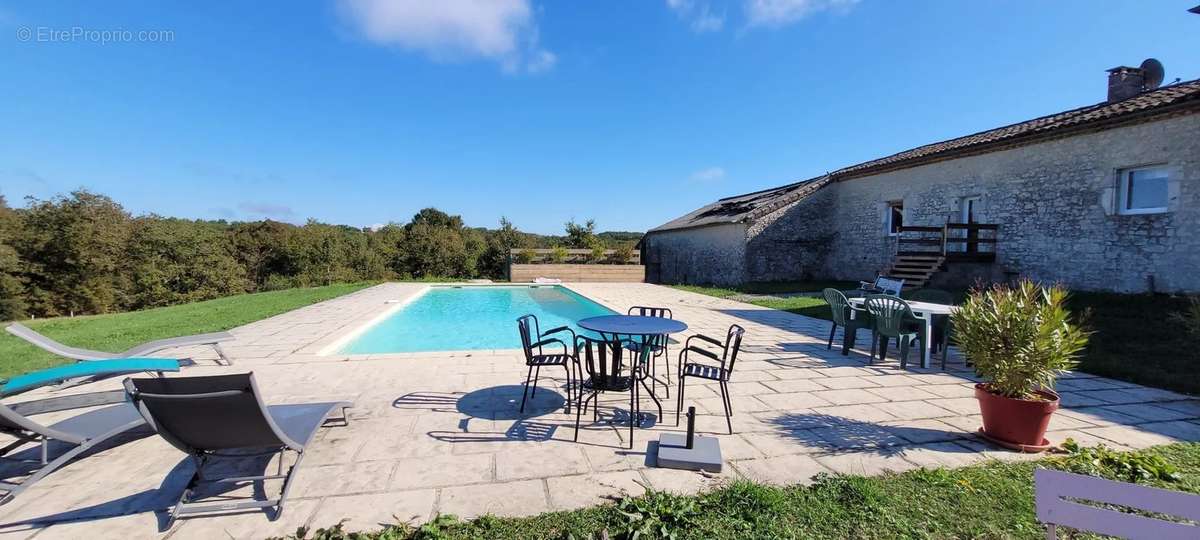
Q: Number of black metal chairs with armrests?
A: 4